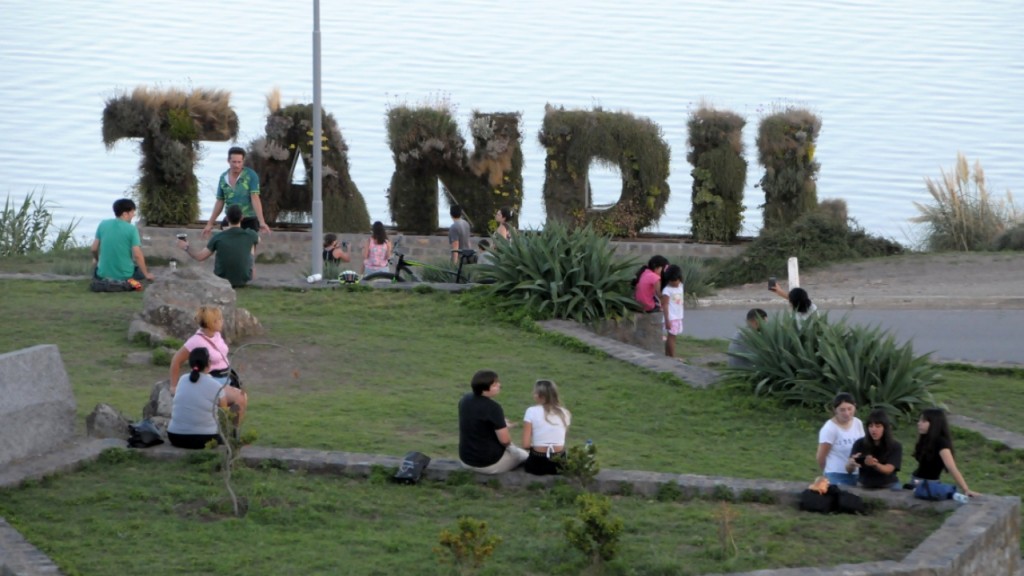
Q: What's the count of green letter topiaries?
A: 6